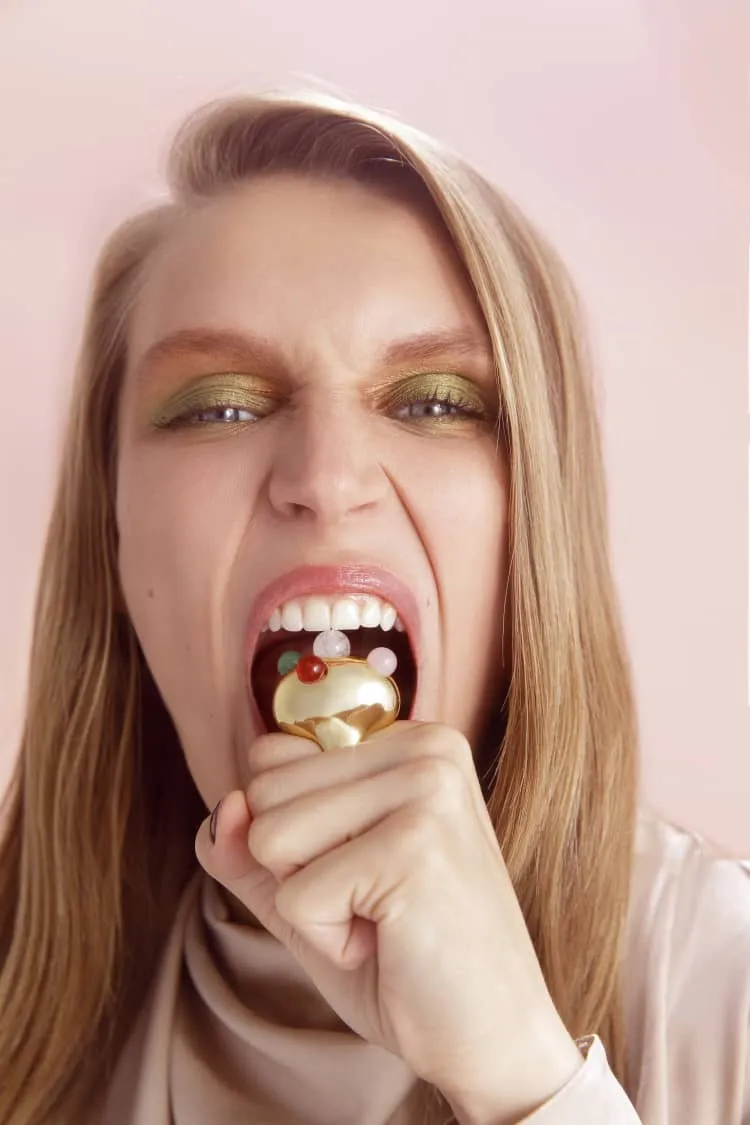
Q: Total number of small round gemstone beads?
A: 4